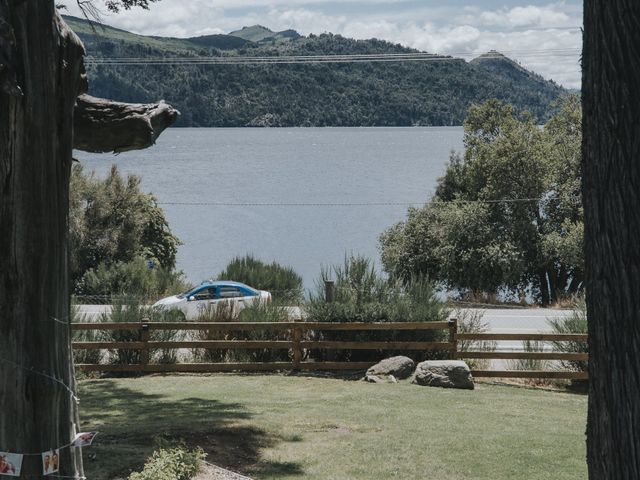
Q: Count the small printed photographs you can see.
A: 3